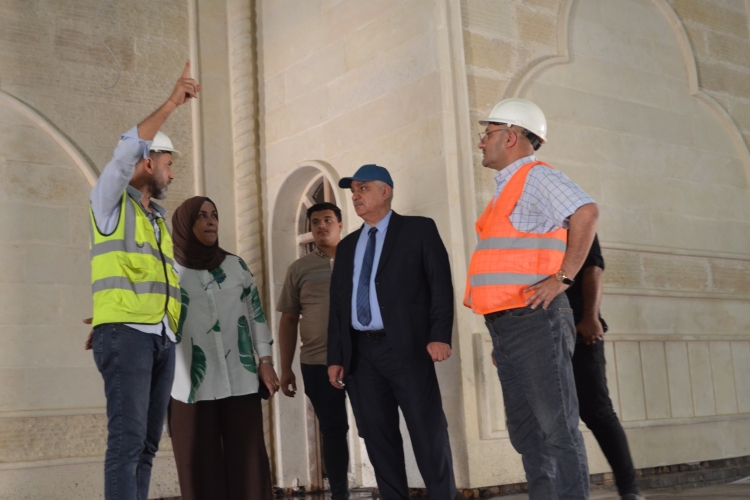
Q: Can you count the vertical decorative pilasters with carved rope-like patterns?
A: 1